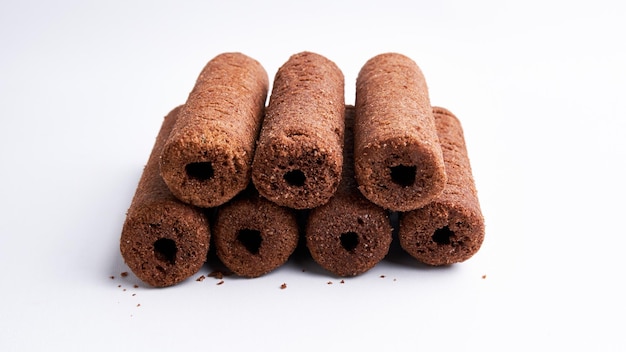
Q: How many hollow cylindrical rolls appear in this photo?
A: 7